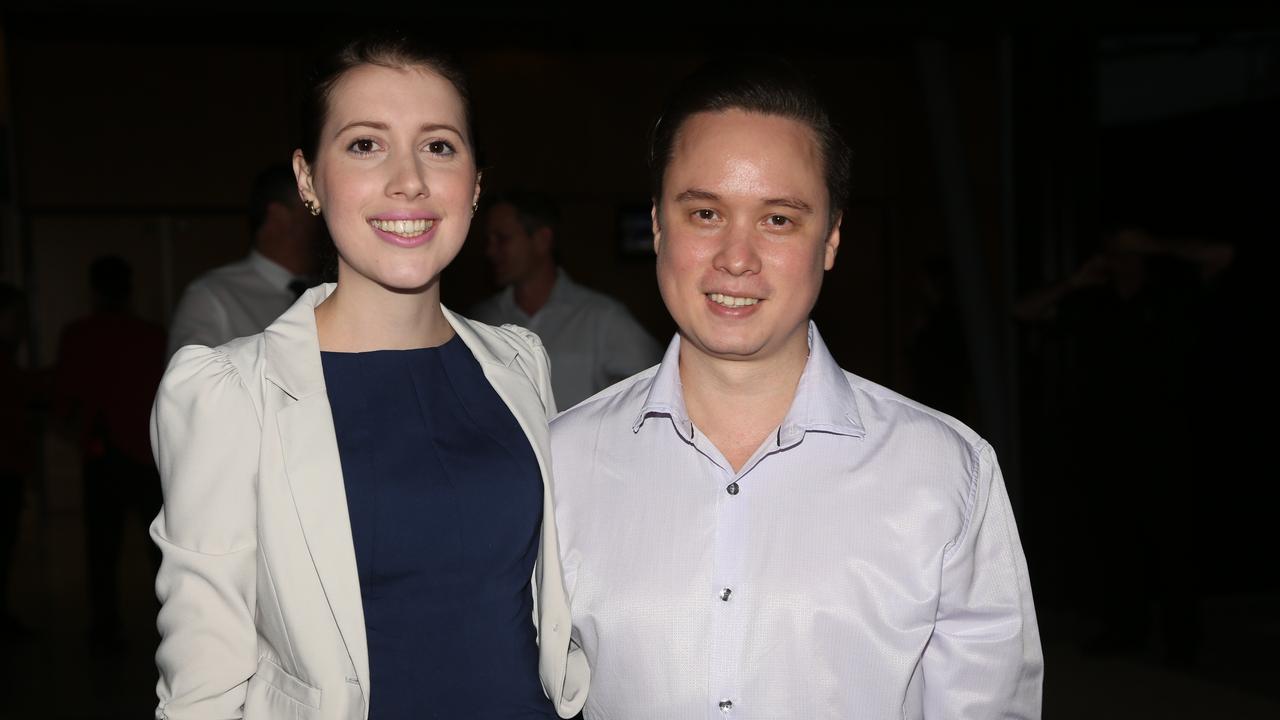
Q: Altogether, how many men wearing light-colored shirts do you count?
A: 3